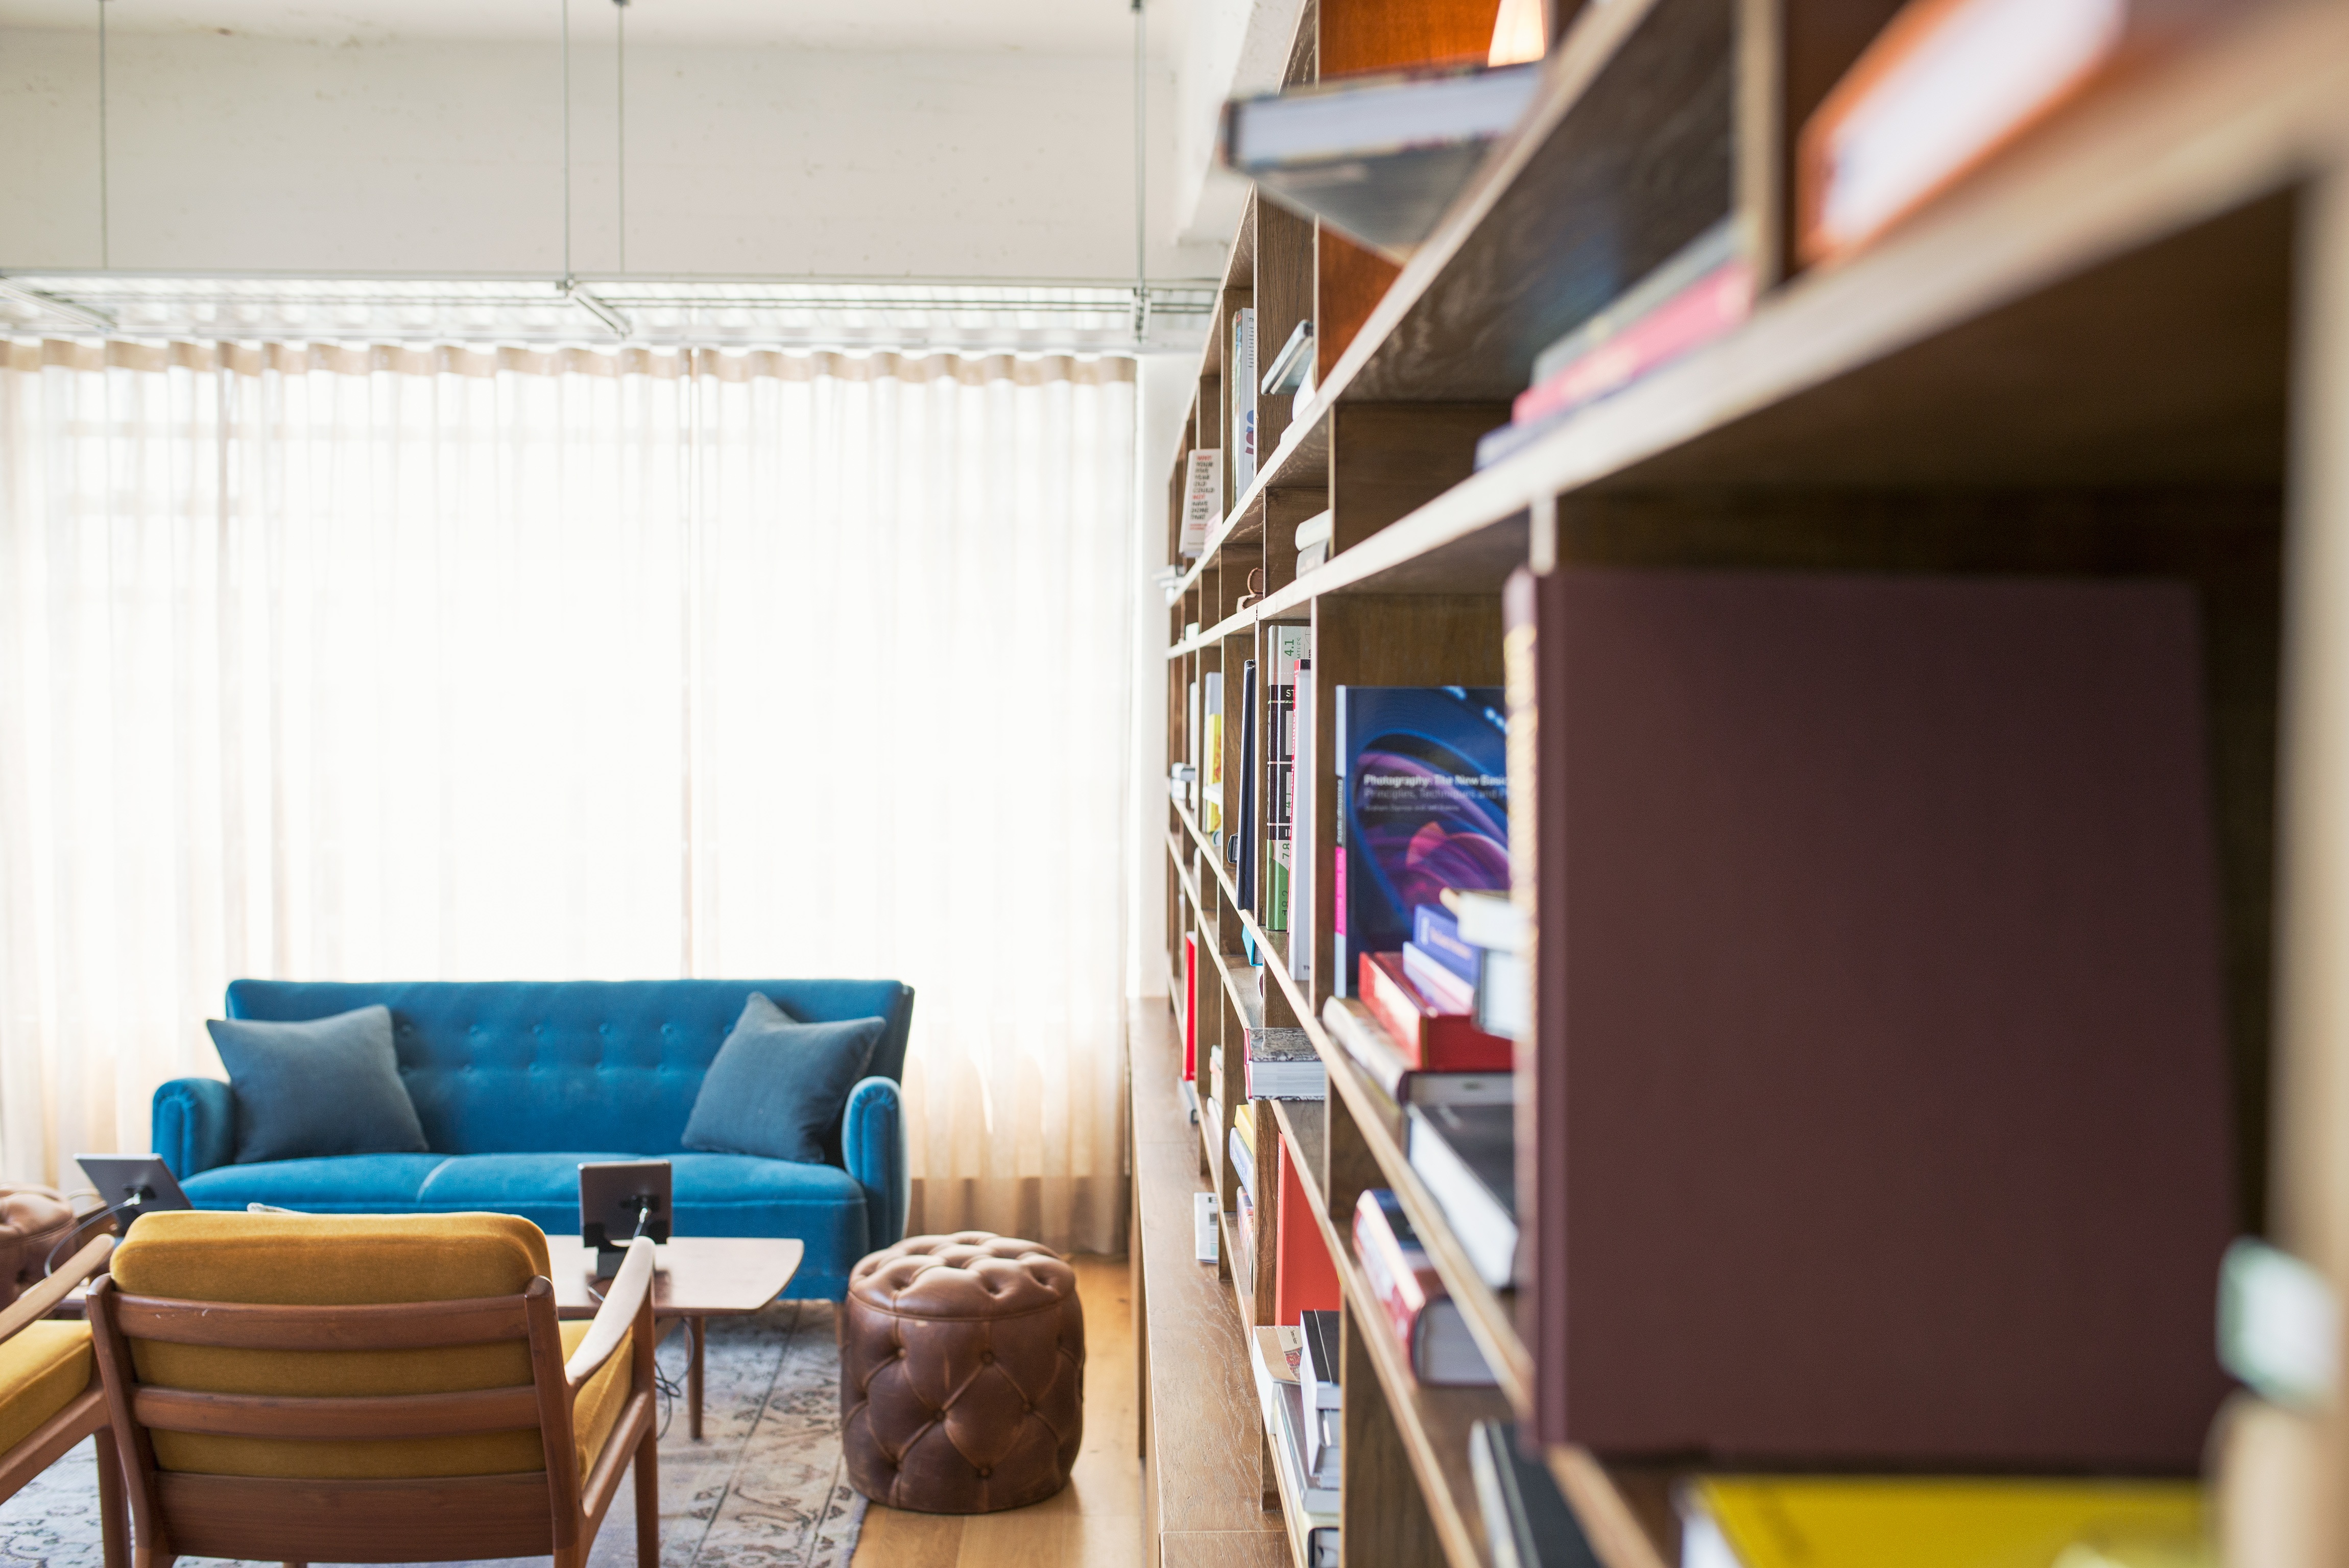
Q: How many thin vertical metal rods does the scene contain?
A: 4